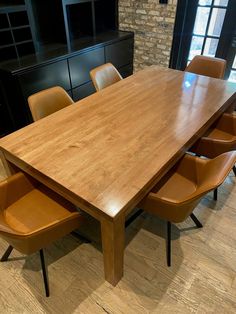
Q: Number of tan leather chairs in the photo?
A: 6